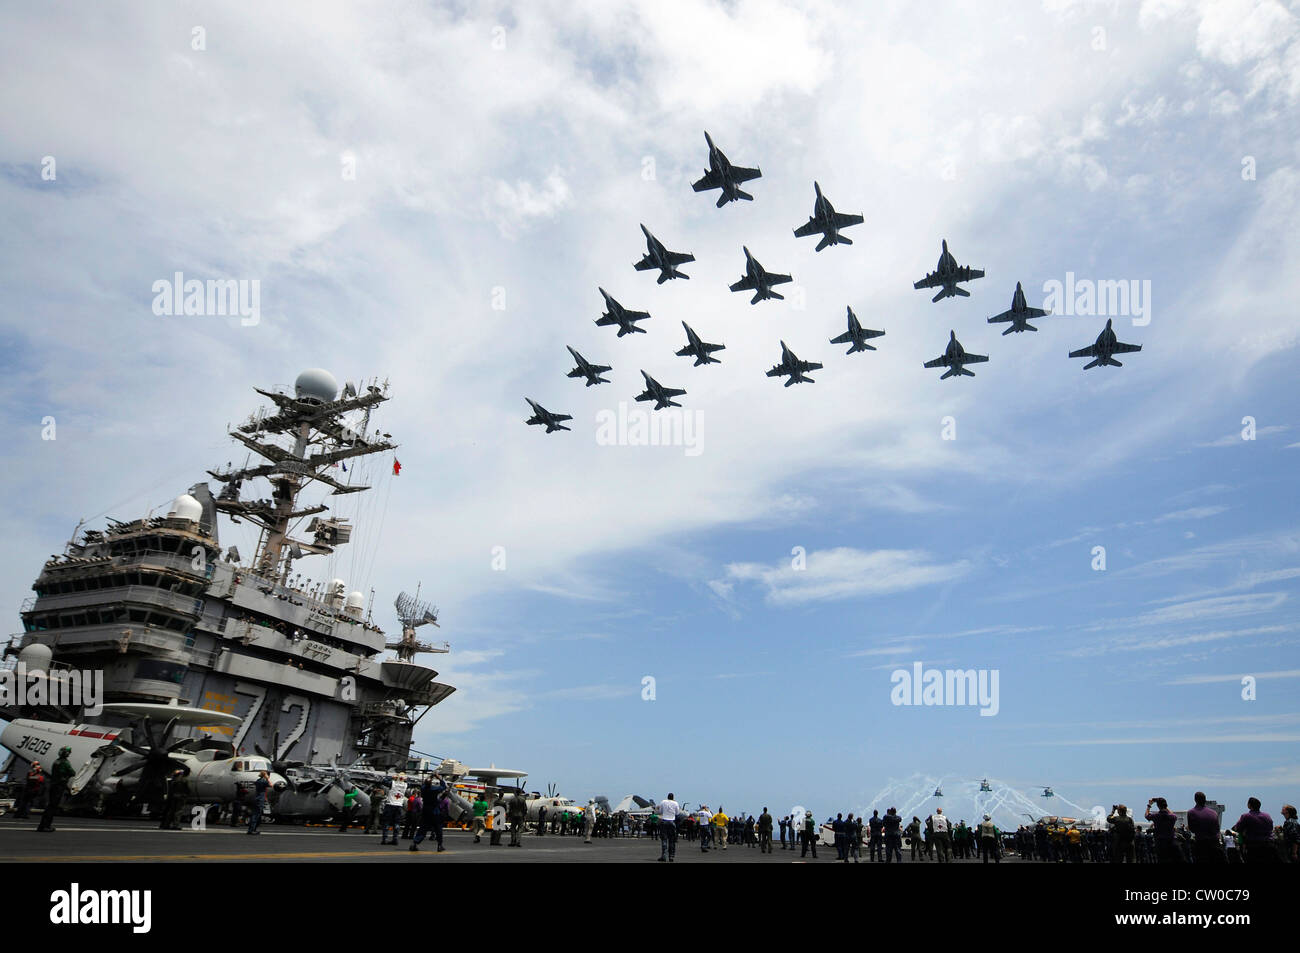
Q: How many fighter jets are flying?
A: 15